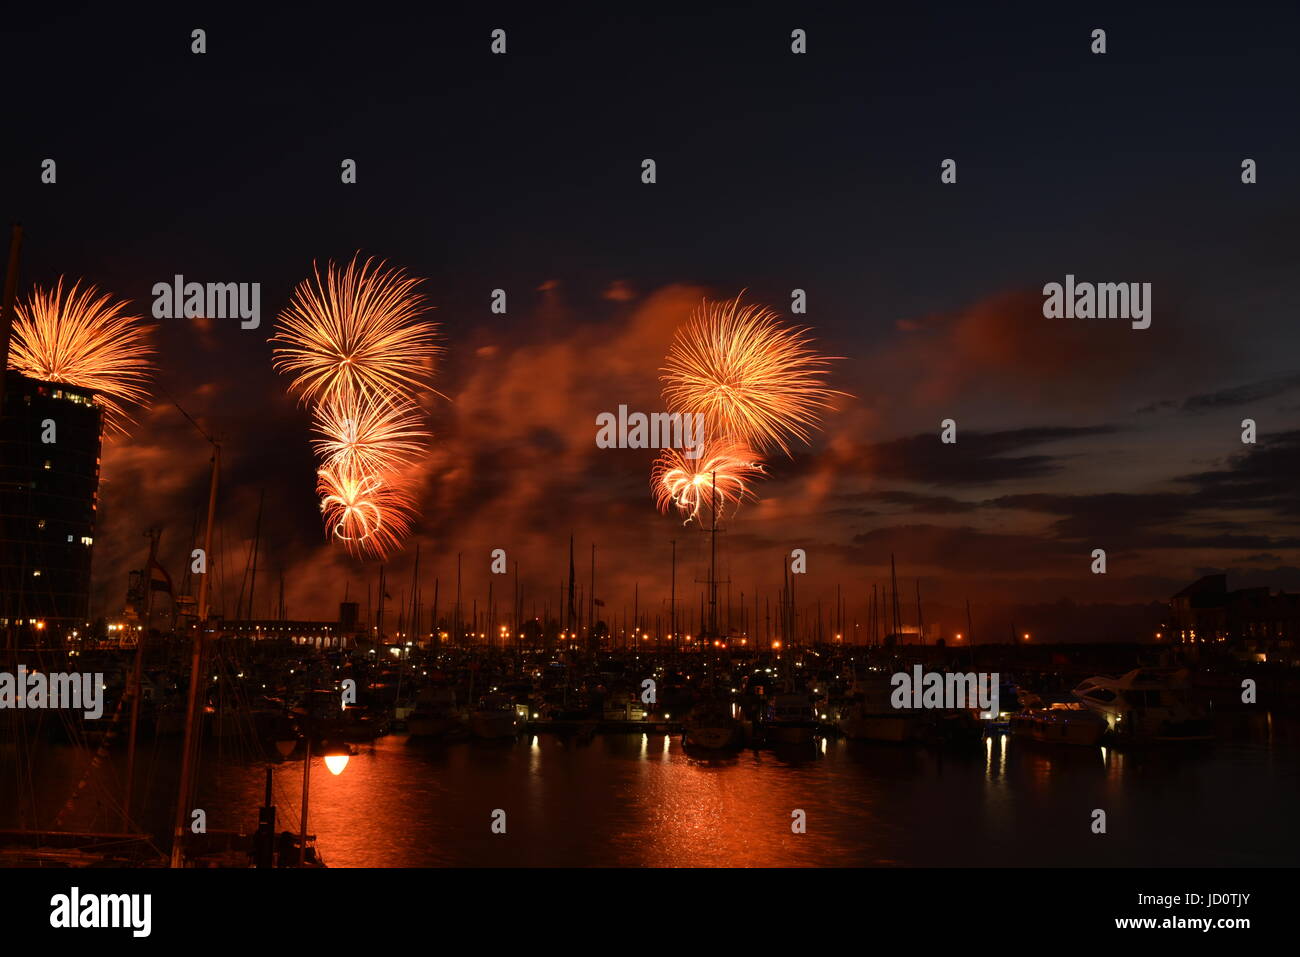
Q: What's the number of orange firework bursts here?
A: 6